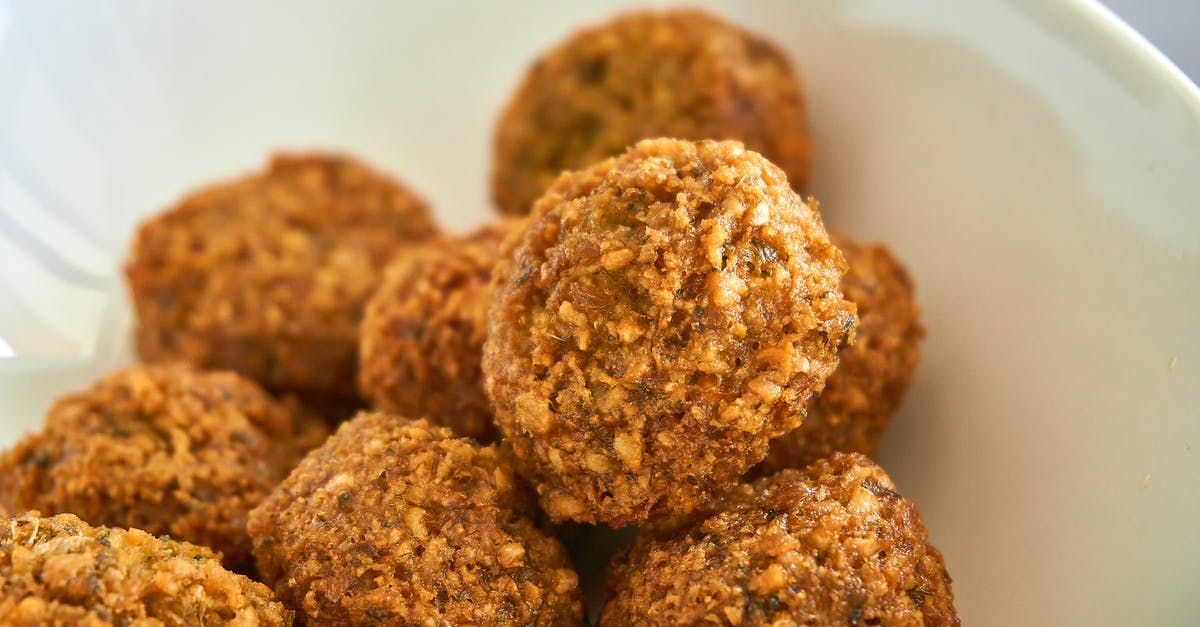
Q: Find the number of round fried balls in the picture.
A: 9